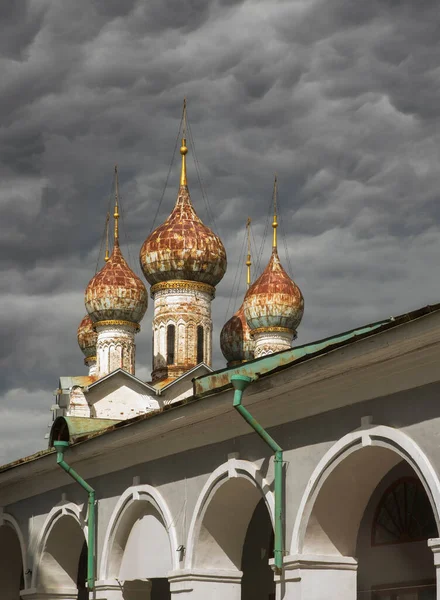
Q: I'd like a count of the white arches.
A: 5